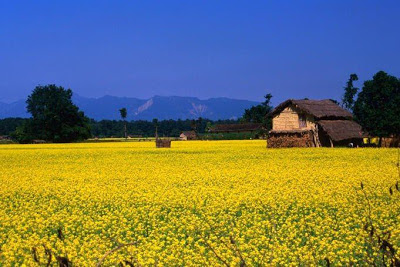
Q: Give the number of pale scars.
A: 2